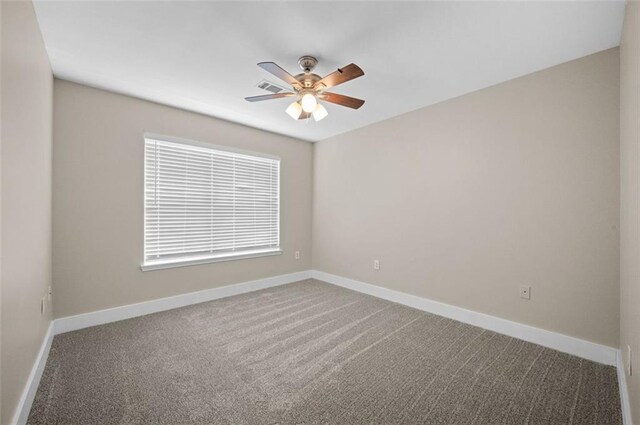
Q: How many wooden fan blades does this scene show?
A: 5